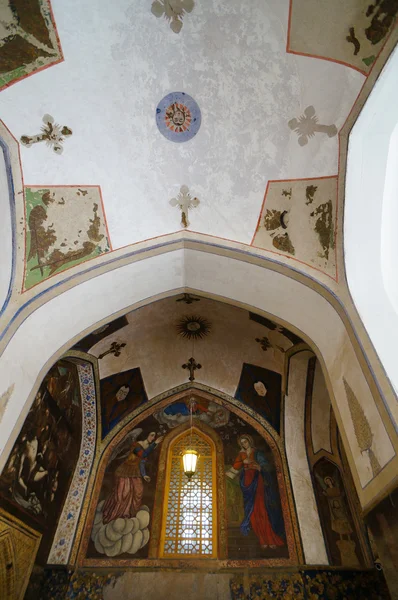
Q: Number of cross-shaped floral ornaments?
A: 8